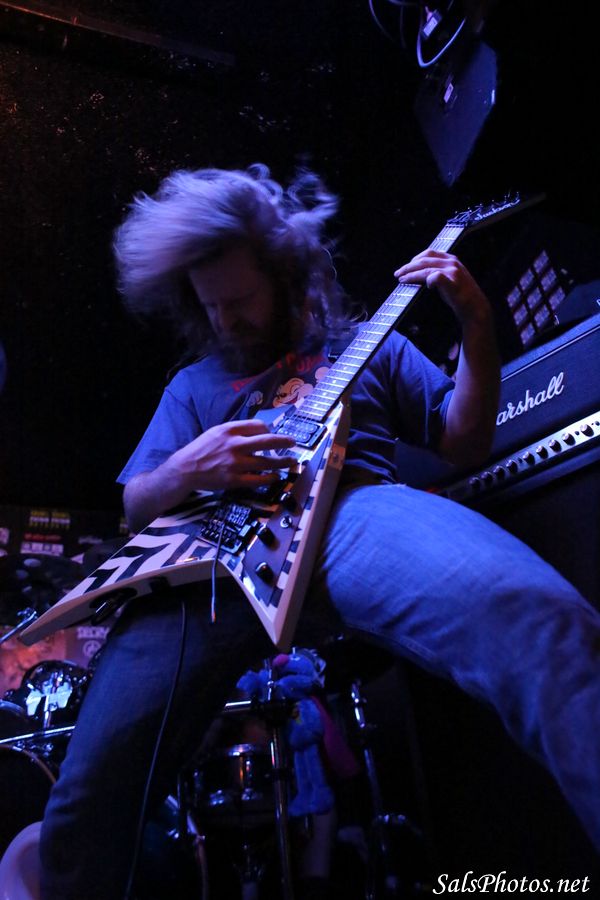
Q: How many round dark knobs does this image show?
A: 12